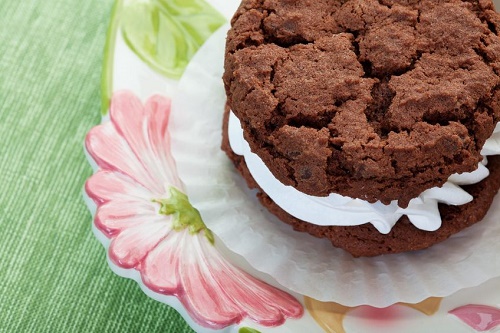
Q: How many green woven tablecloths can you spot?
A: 1